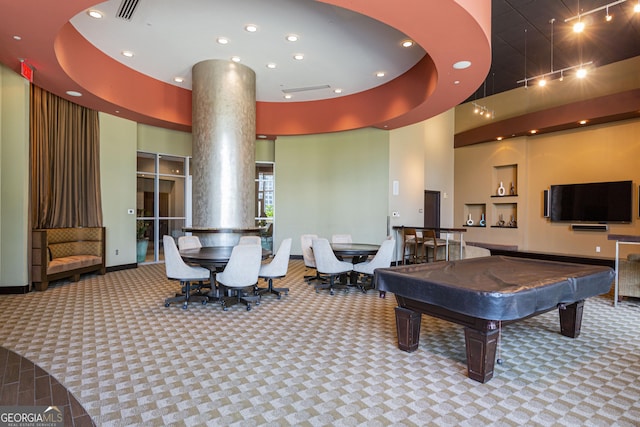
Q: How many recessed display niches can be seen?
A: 3